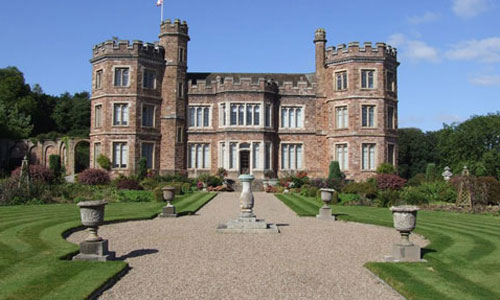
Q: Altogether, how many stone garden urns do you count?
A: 4